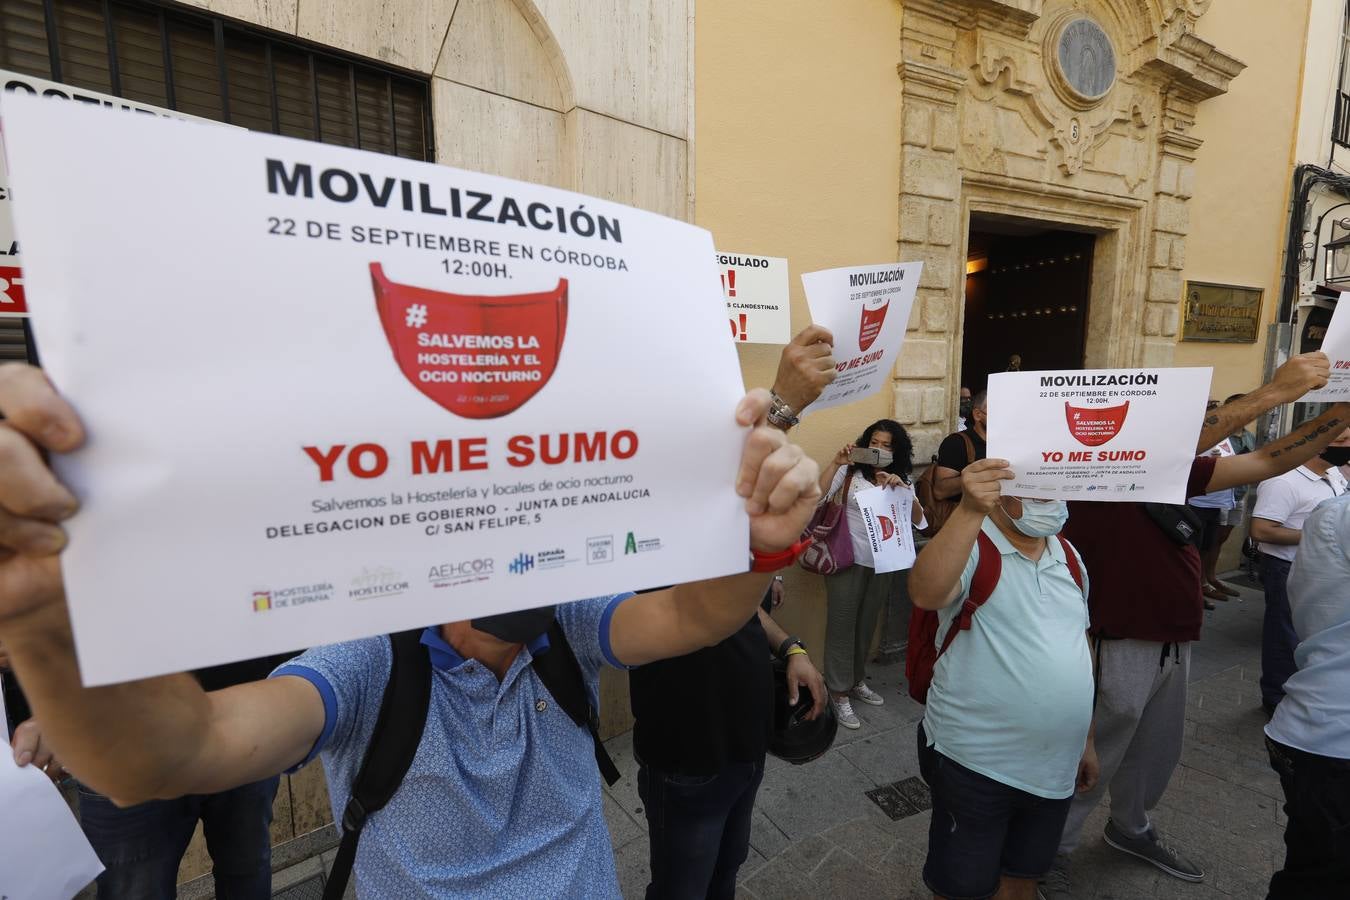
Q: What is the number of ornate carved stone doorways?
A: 1